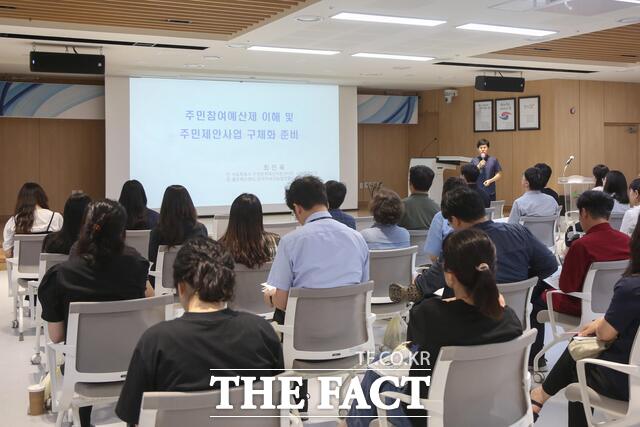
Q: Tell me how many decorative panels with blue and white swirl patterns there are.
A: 2